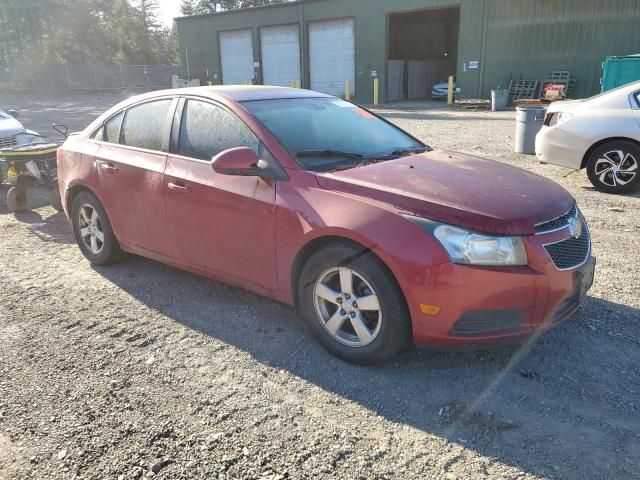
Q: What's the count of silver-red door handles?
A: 2